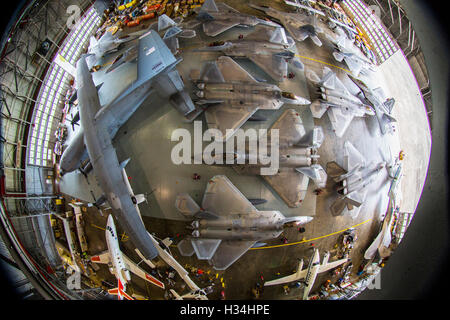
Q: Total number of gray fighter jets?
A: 12